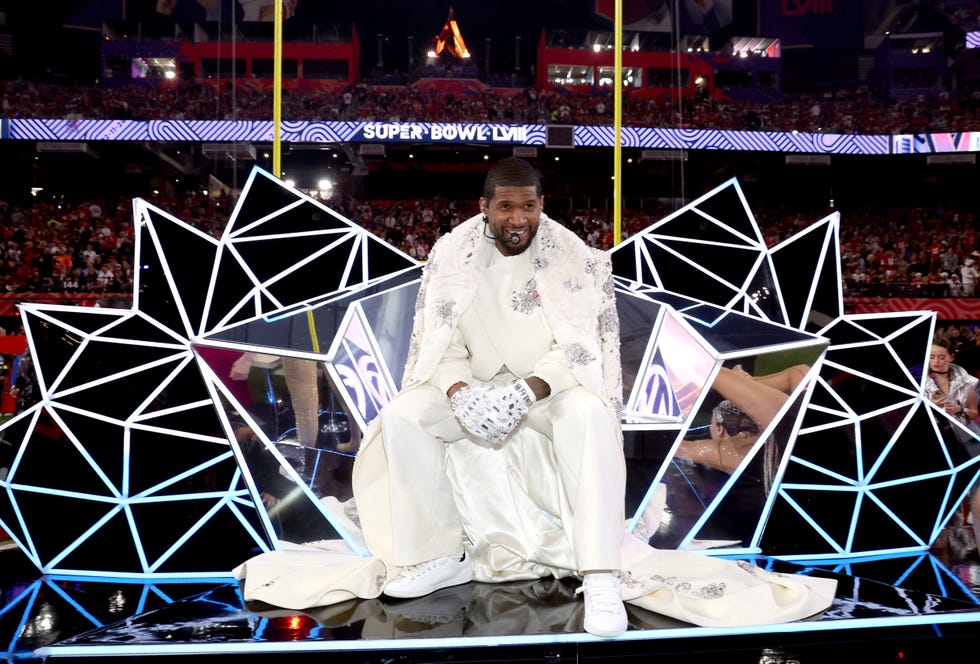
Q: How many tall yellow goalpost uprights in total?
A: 2